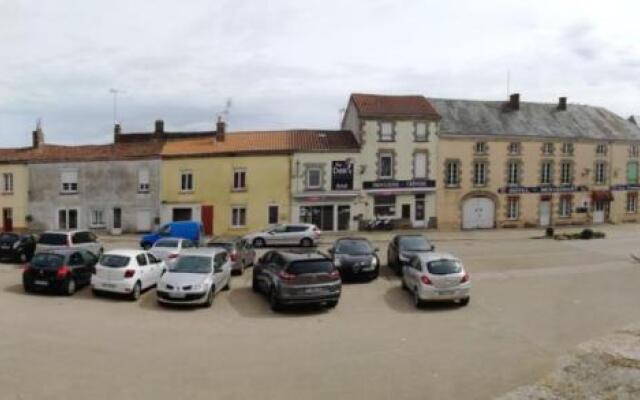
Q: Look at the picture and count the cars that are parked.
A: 13